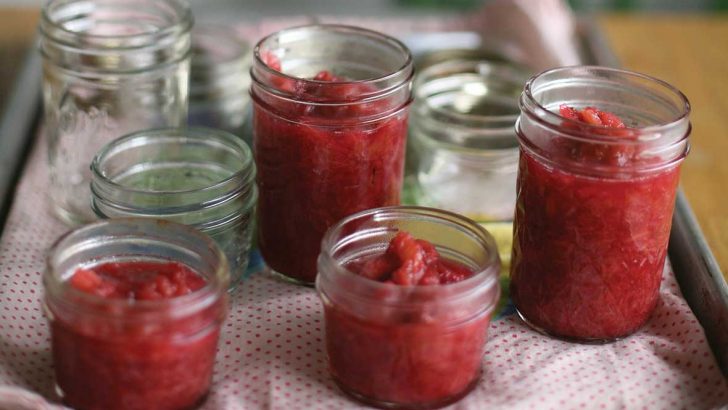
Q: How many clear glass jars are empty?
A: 4